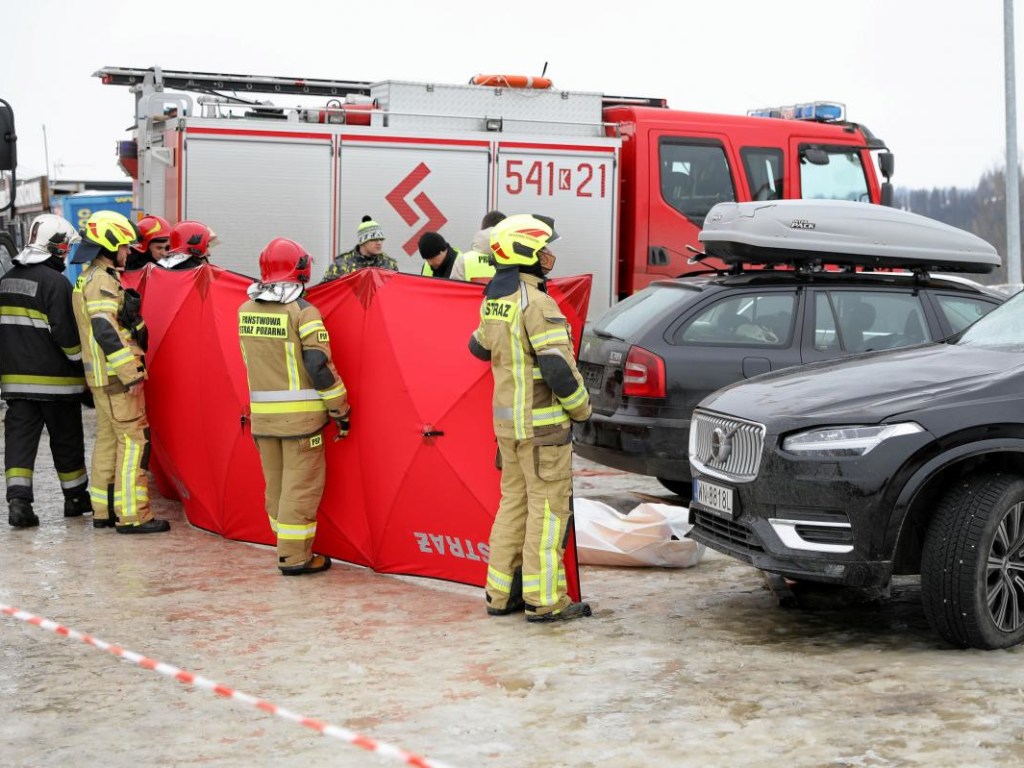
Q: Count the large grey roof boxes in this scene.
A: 1